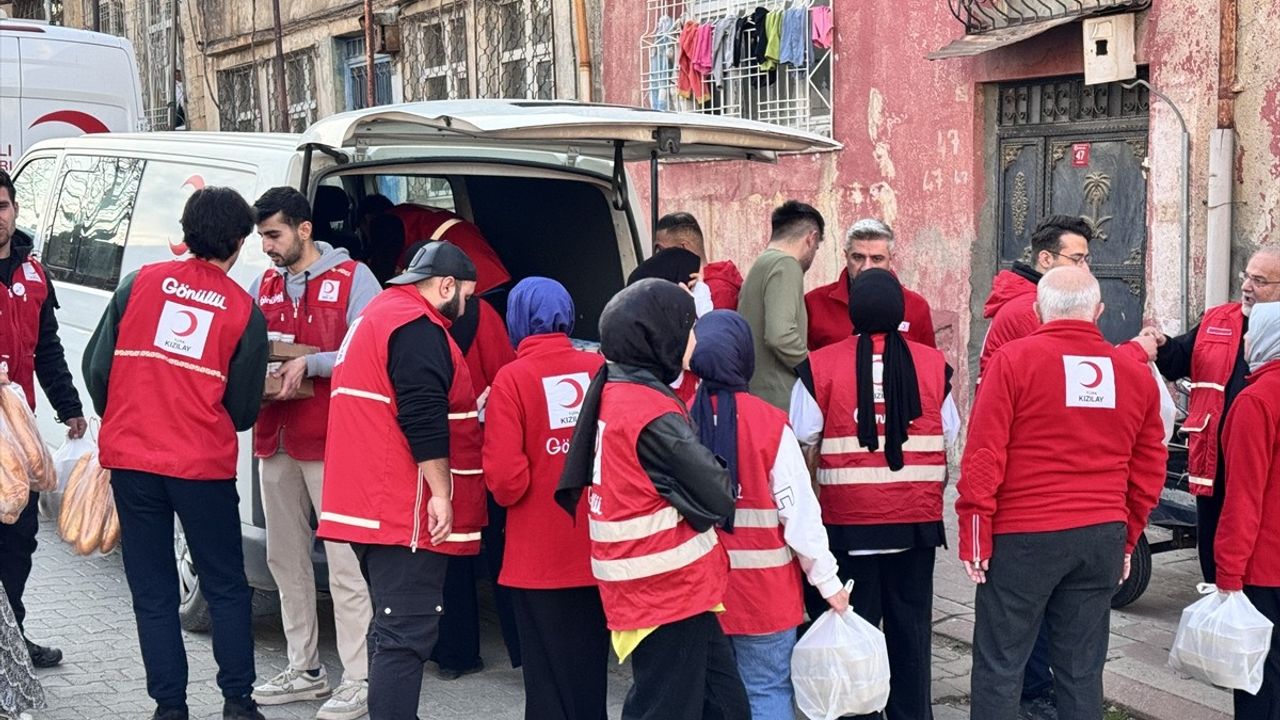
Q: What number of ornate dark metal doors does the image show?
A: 1